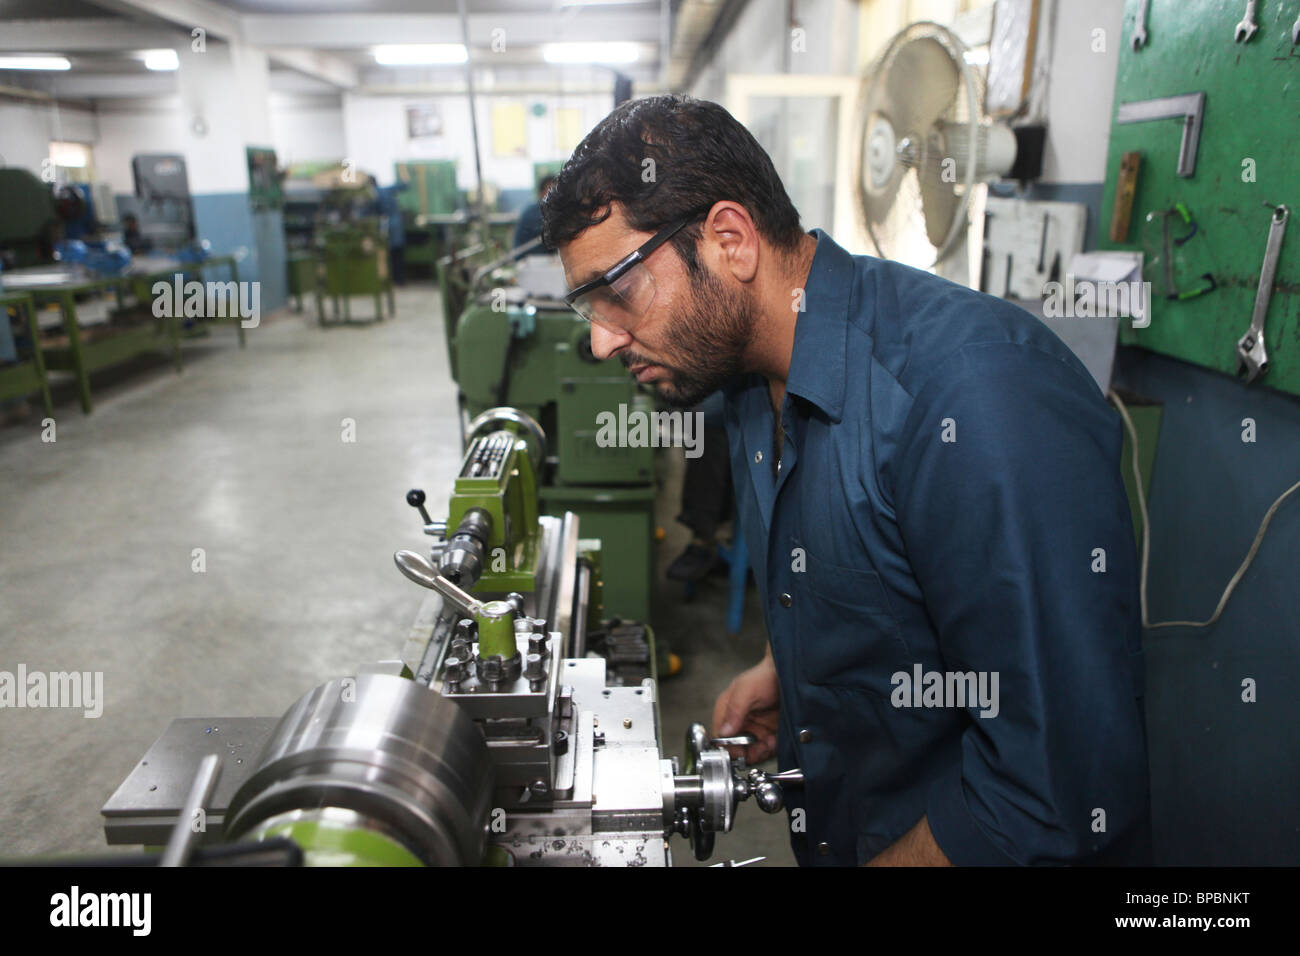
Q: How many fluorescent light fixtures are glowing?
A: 4